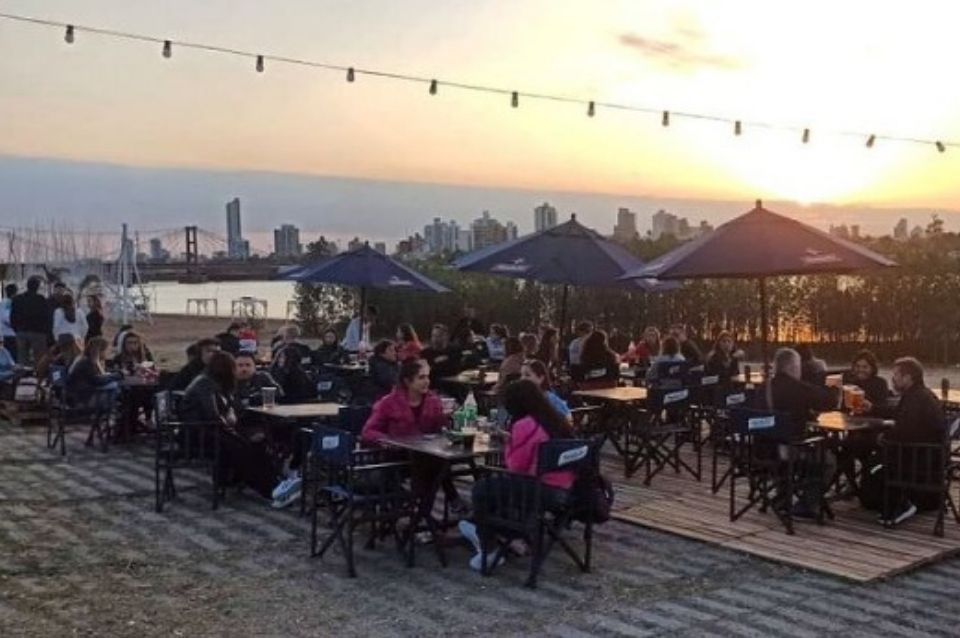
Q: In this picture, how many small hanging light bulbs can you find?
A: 12